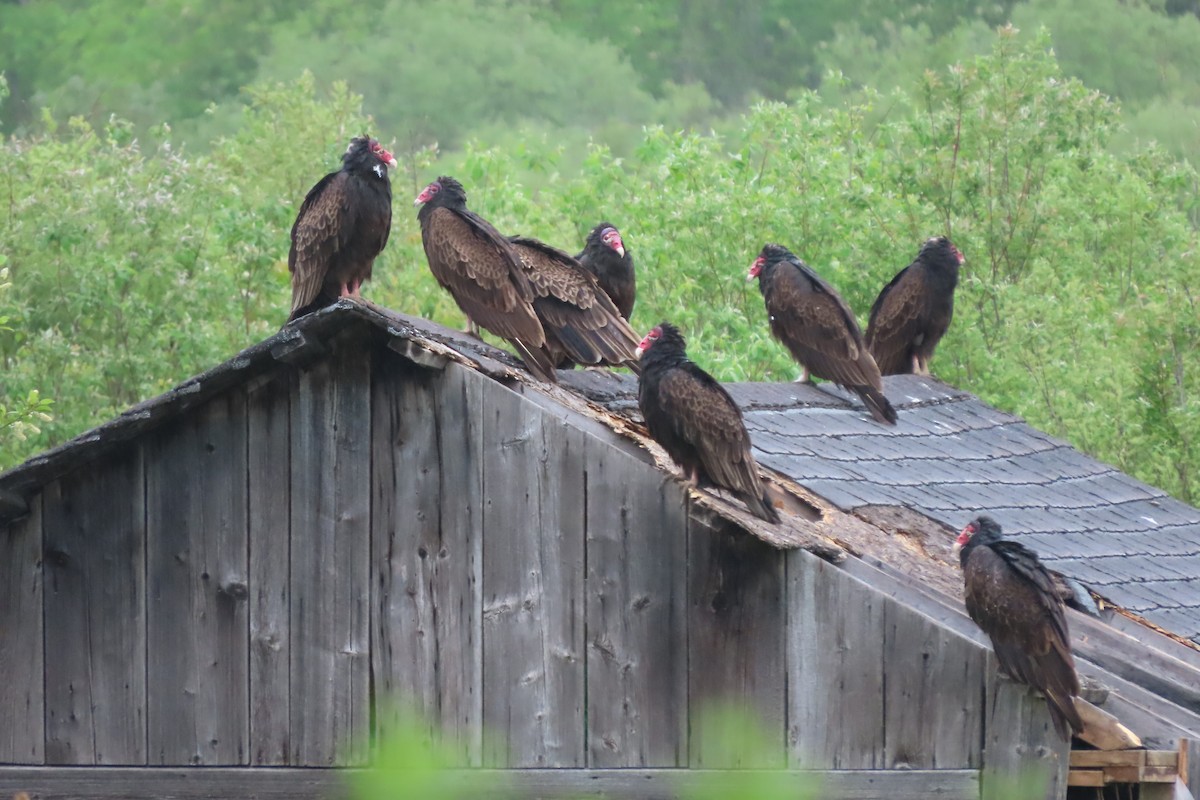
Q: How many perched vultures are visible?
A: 8